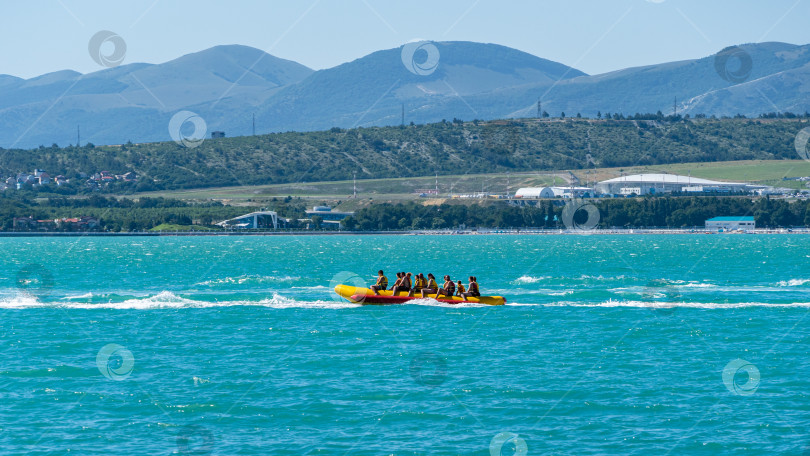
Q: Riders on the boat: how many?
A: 11